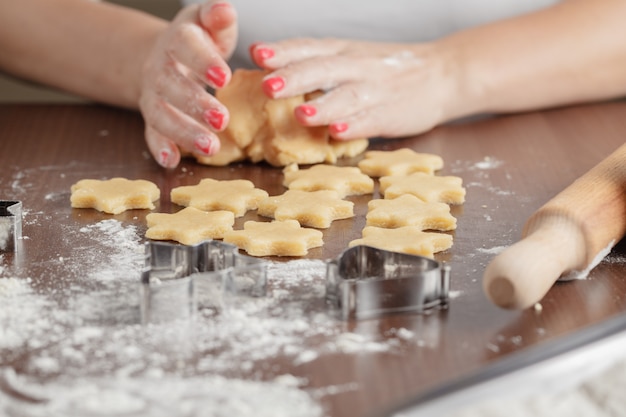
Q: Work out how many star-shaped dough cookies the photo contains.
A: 10